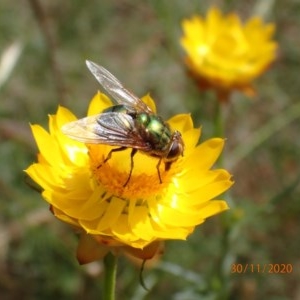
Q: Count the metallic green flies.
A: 1